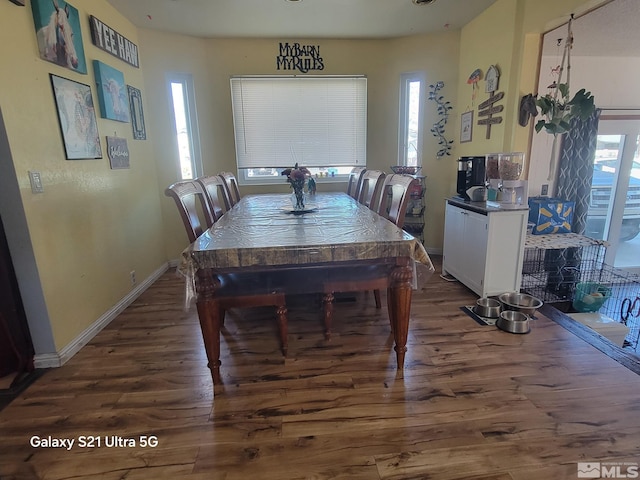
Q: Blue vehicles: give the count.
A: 1